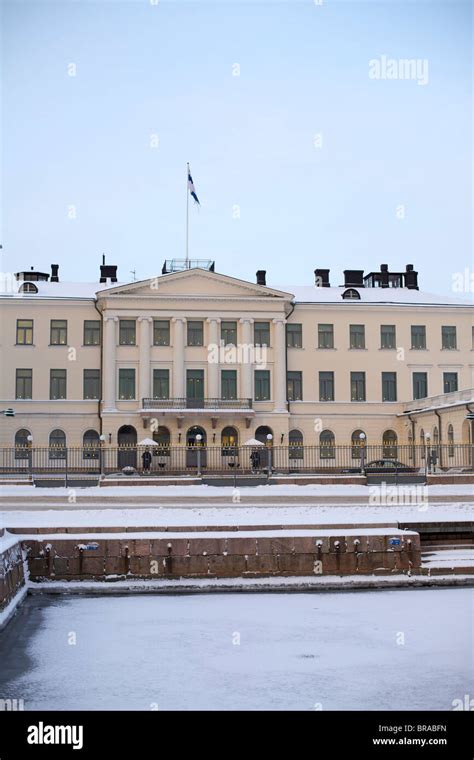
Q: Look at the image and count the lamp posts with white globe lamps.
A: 6